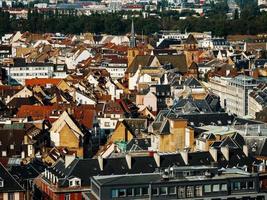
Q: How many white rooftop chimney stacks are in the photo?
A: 8